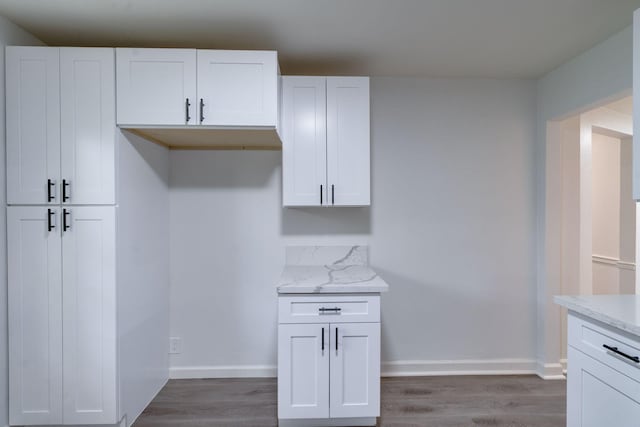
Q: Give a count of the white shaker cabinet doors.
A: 11